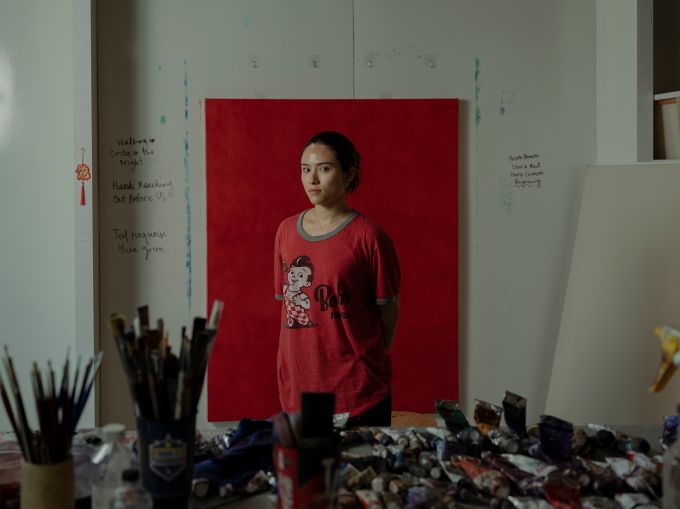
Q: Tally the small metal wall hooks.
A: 4